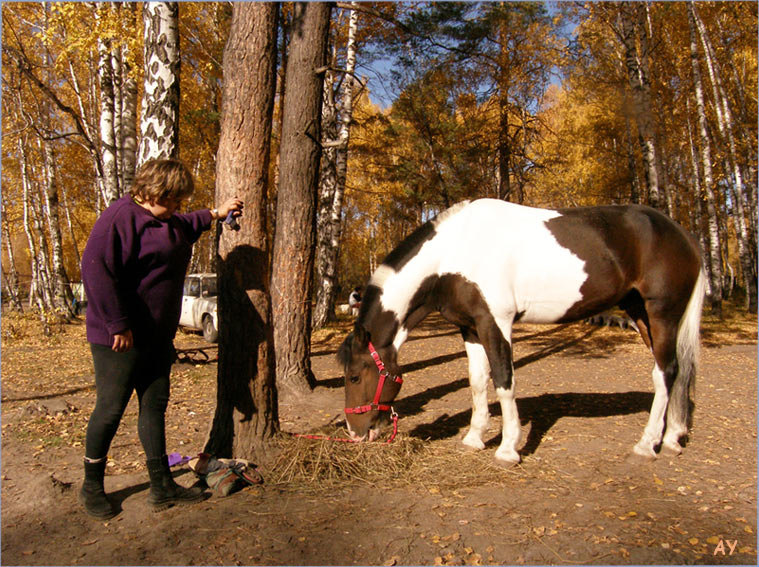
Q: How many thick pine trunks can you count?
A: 2